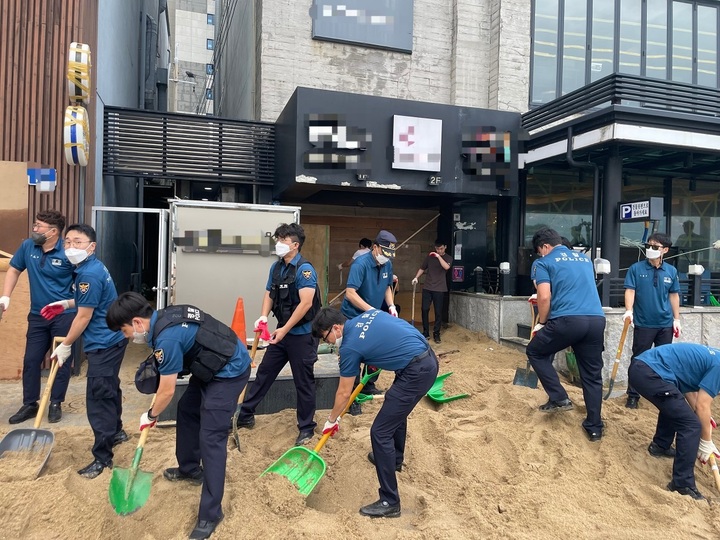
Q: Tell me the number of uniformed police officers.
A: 9